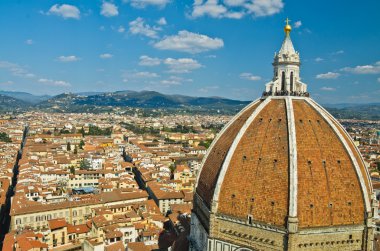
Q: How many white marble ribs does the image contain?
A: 5